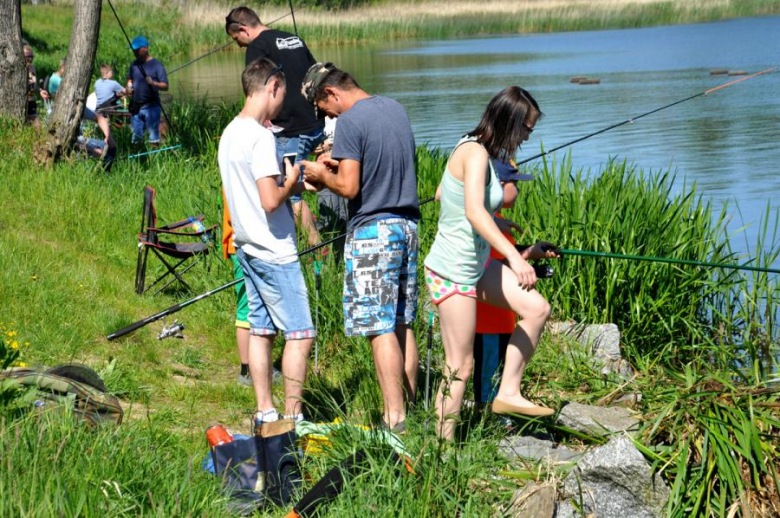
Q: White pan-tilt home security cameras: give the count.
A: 0